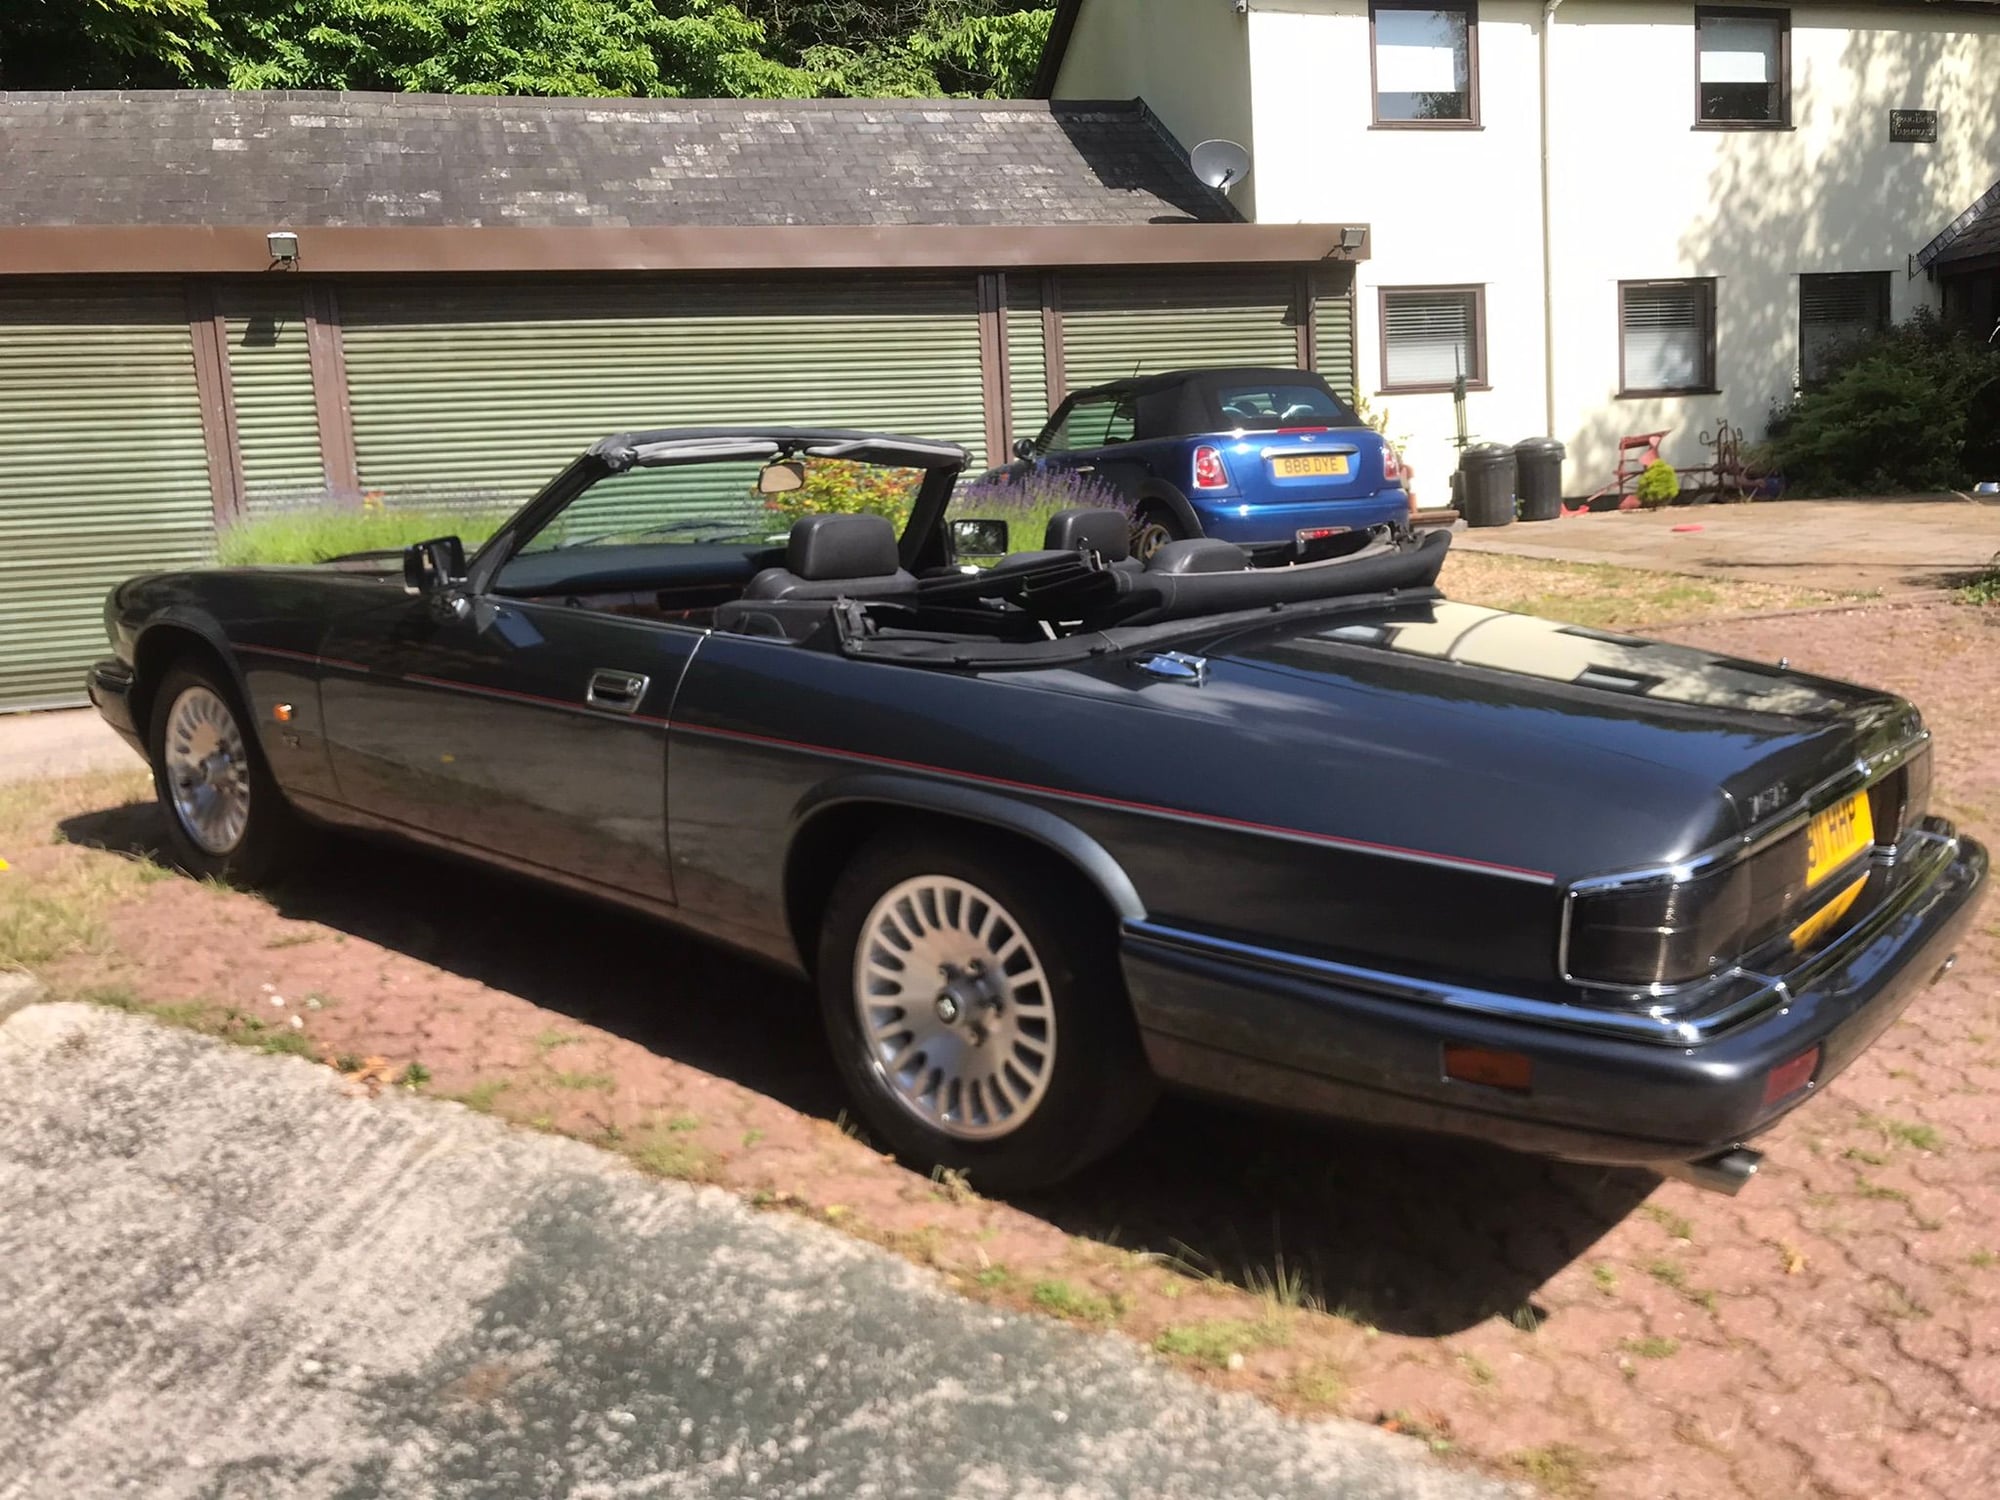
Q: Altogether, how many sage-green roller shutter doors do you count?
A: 3